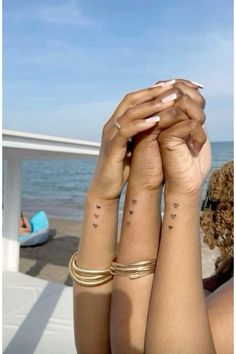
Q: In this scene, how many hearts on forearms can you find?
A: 9